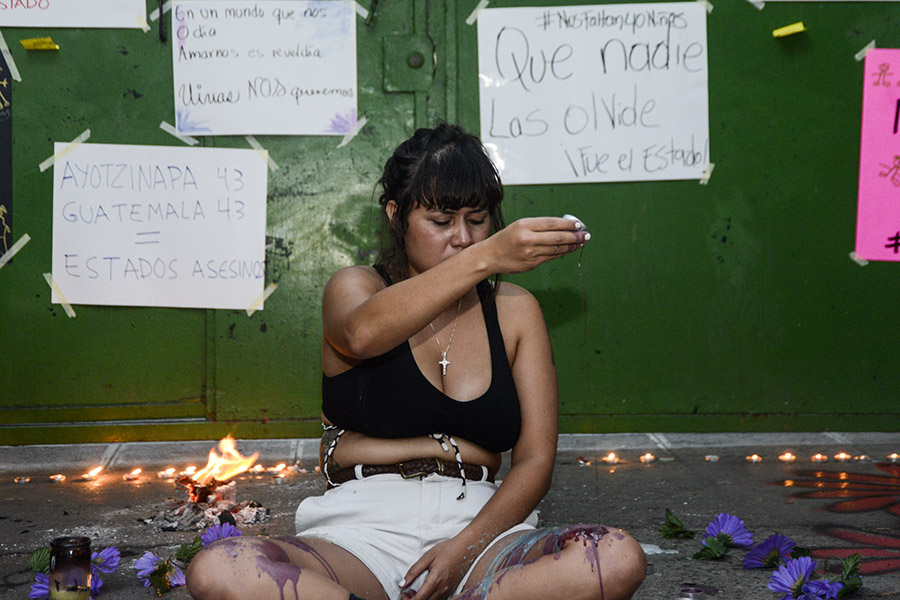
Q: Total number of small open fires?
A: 1